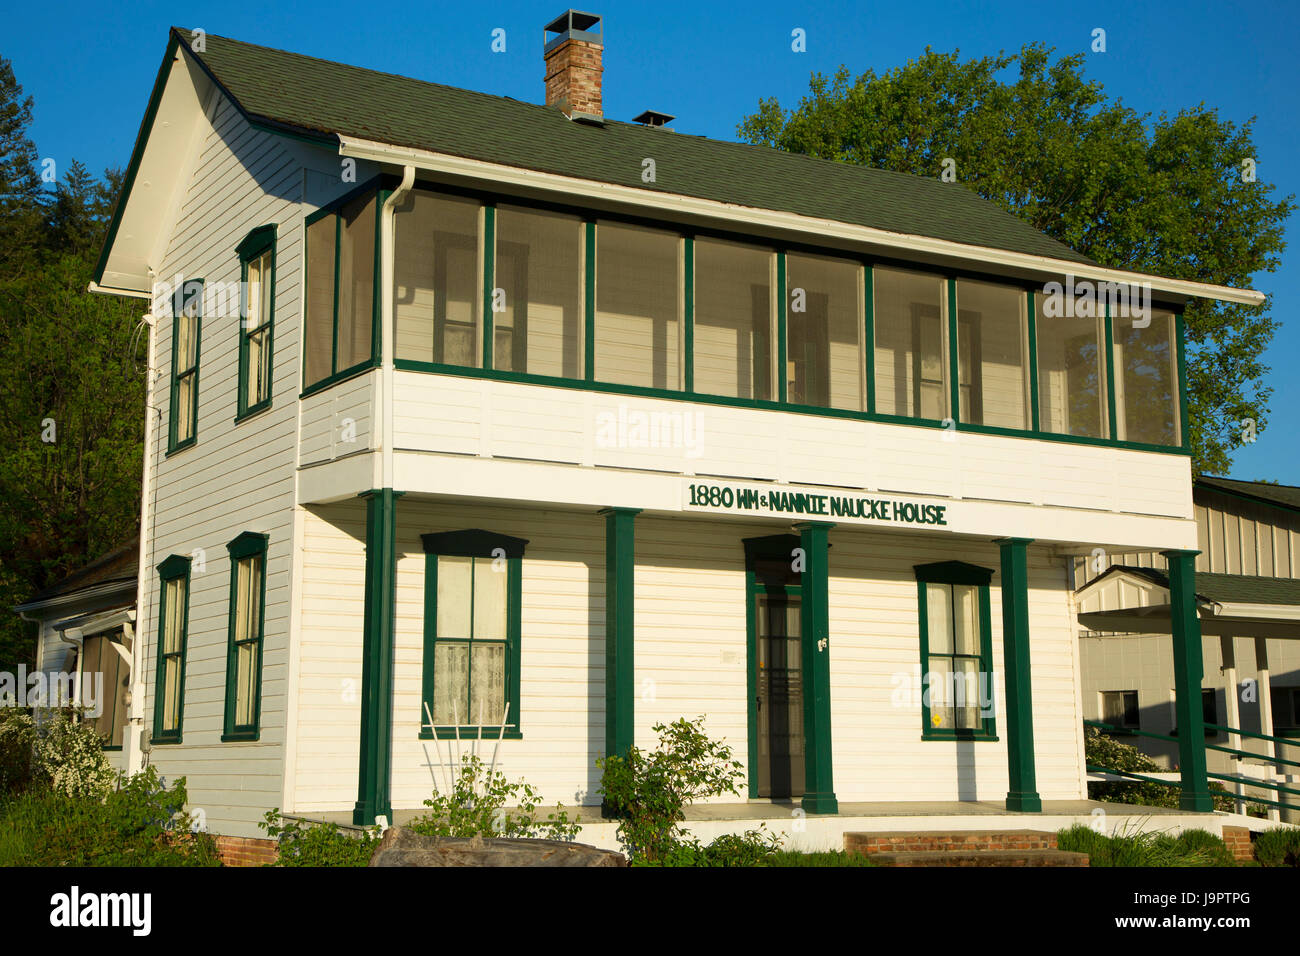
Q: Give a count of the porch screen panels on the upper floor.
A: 11